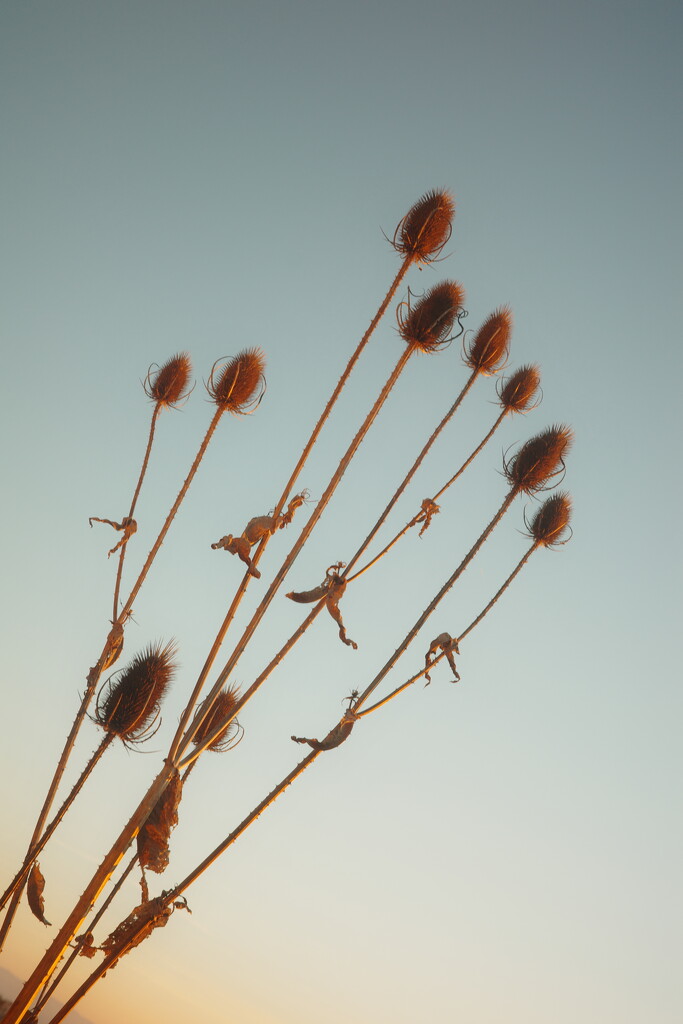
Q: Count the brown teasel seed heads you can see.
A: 10